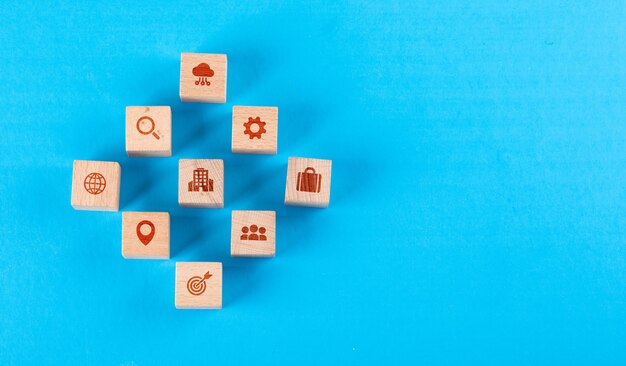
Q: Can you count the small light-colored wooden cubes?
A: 9